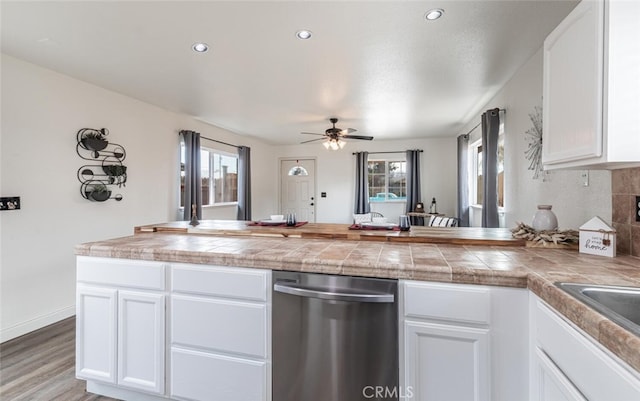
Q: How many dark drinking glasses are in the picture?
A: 2